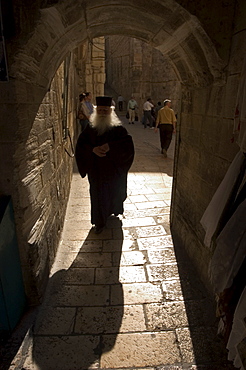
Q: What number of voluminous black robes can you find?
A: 1